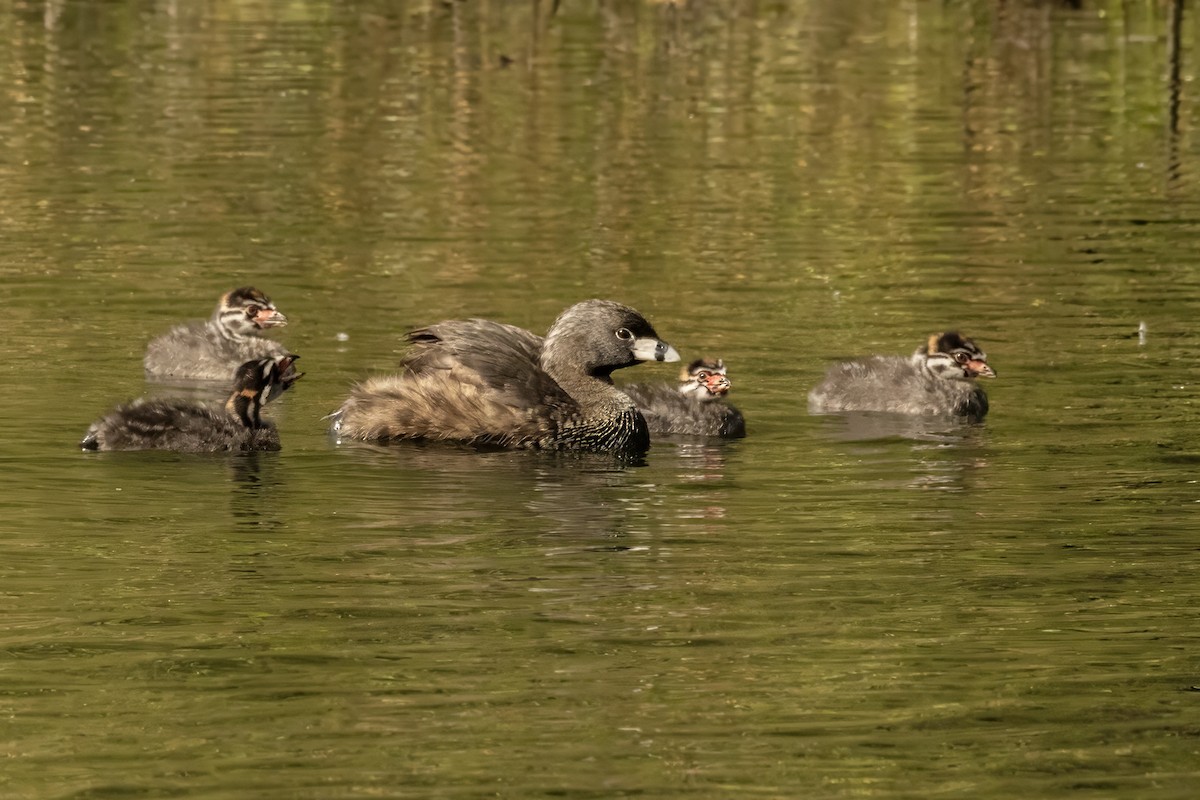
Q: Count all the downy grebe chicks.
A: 4